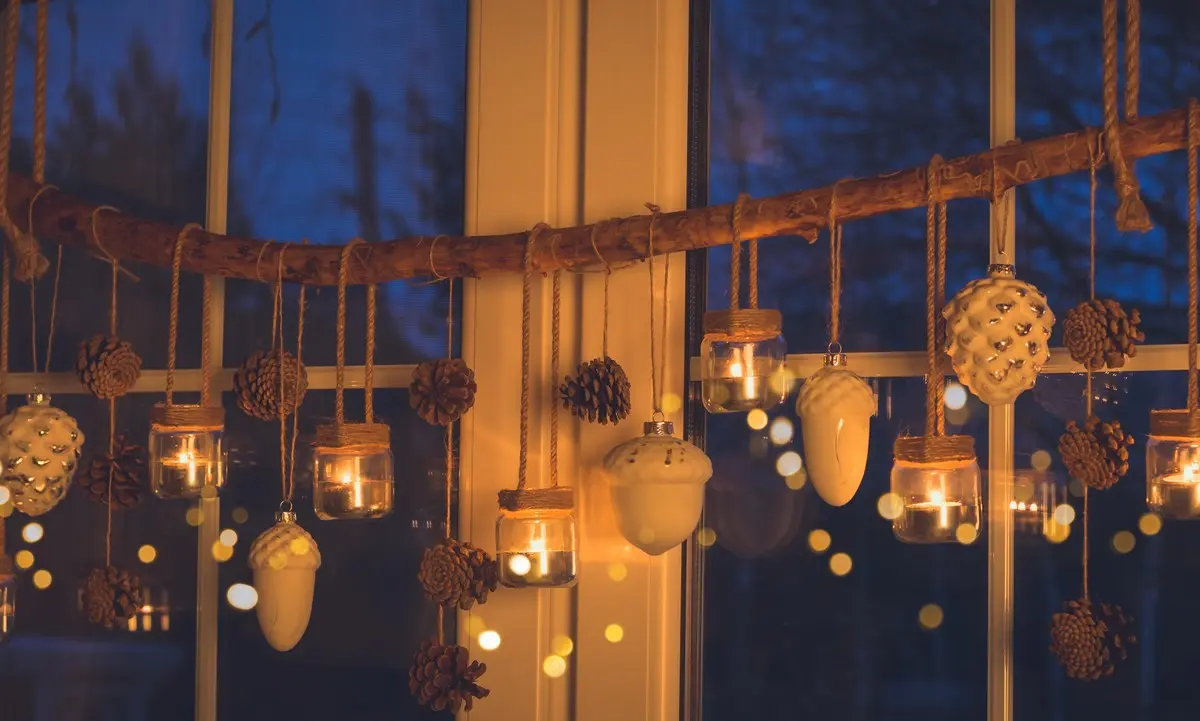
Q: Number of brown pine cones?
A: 11